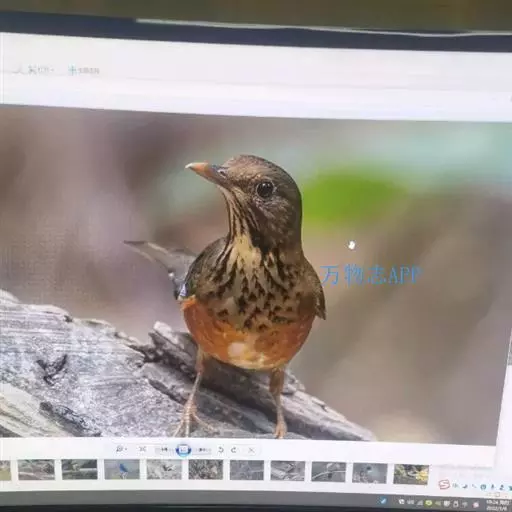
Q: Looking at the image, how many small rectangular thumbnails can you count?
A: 11